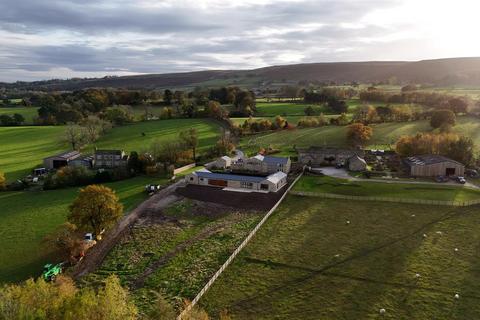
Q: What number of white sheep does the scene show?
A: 9